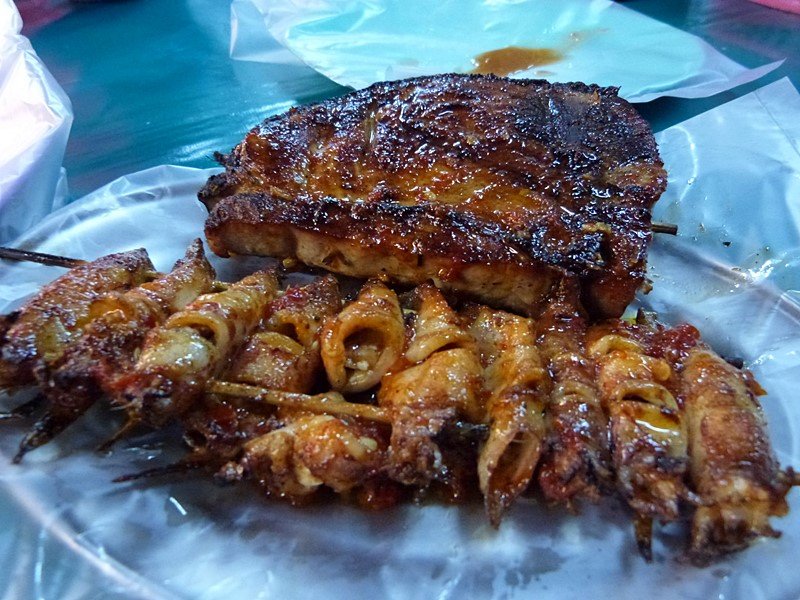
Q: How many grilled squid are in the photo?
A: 10